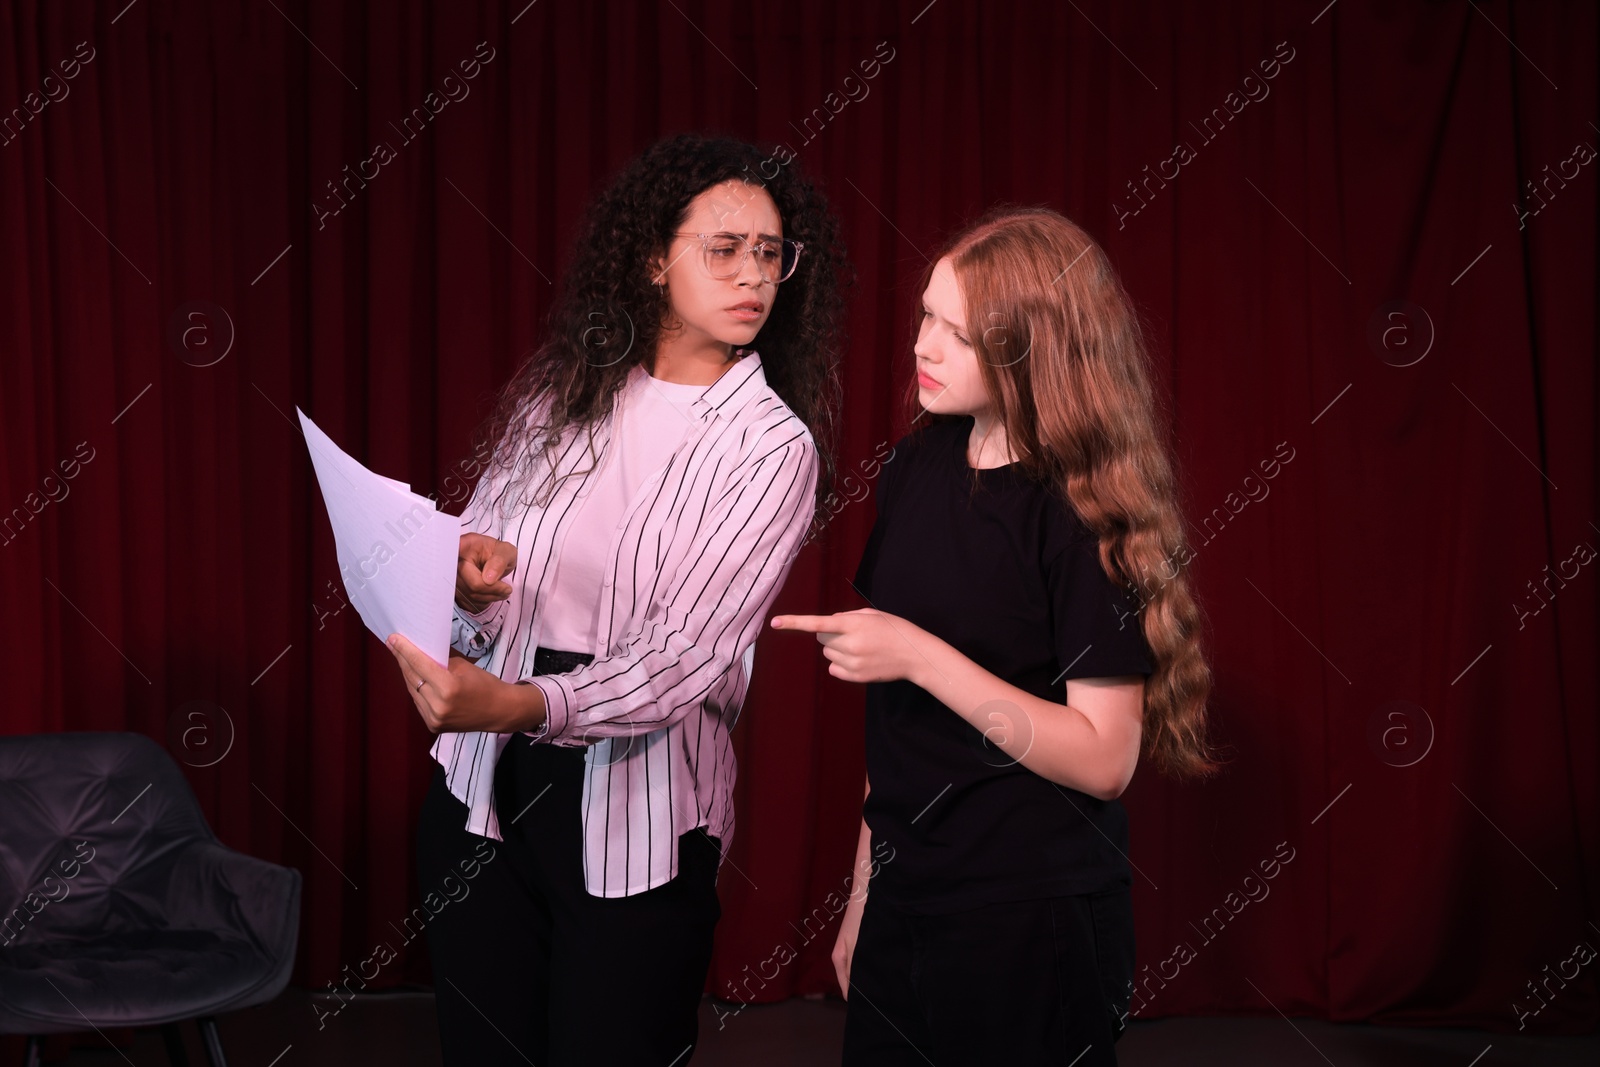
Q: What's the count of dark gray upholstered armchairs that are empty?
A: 1